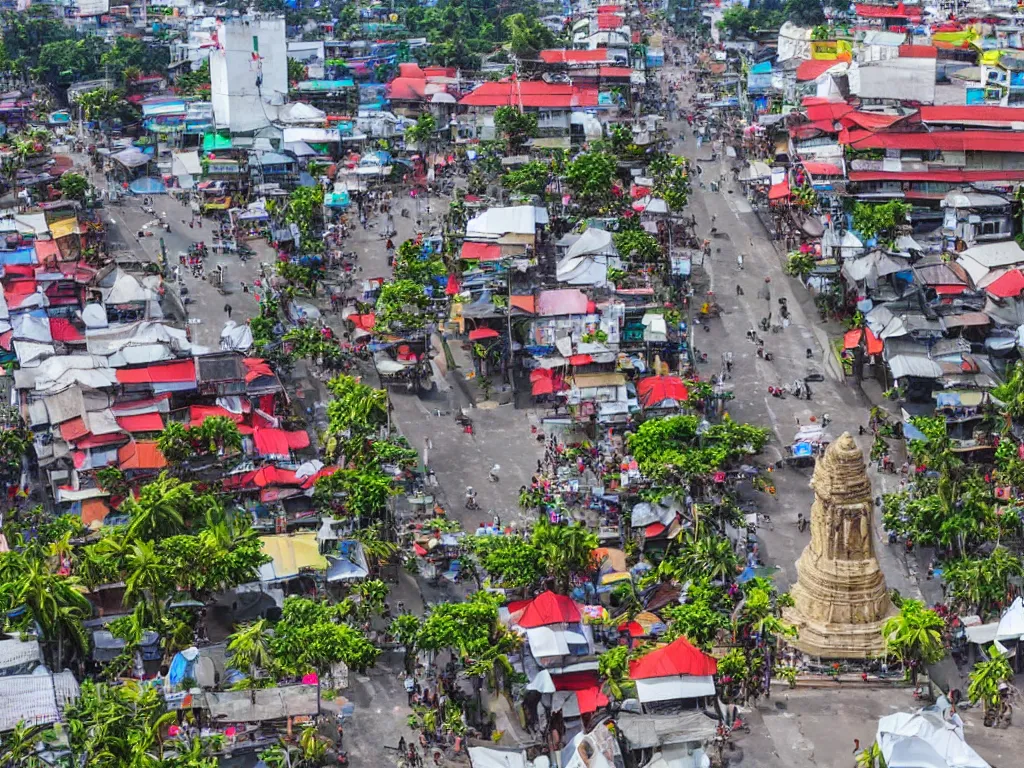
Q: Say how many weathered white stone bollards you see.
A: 0